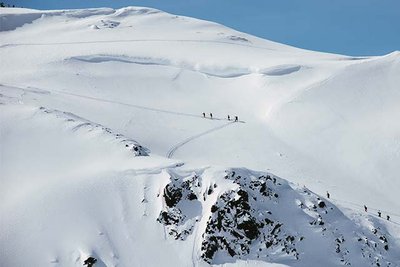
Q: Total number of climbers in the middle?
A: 4